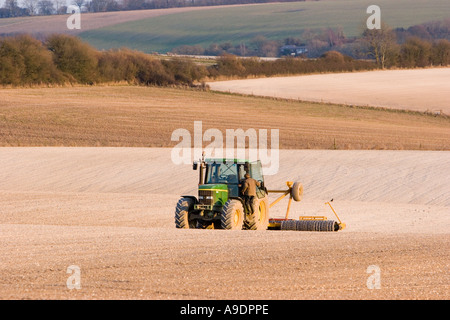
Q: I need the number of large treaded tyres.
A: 3